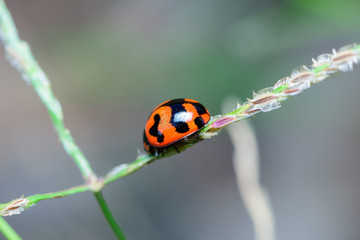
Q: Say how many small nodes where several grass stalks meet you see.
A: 1